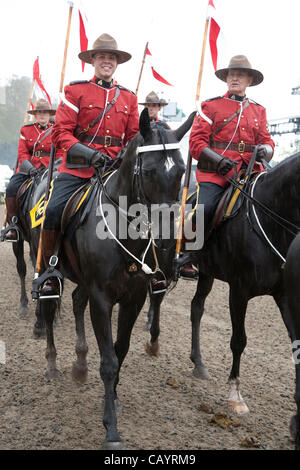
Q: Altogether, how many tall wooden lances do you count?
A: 4